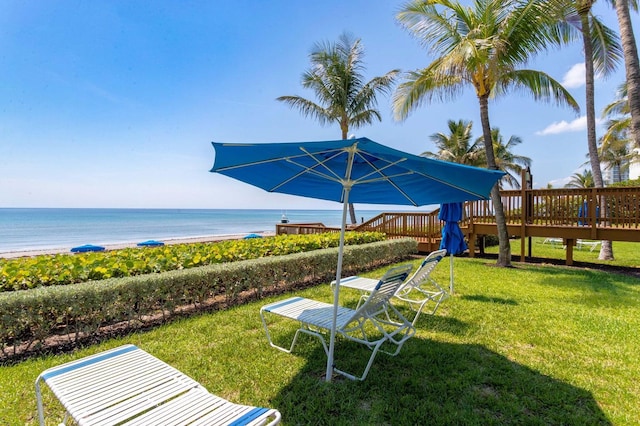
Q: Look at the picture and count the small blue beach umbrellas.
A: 3